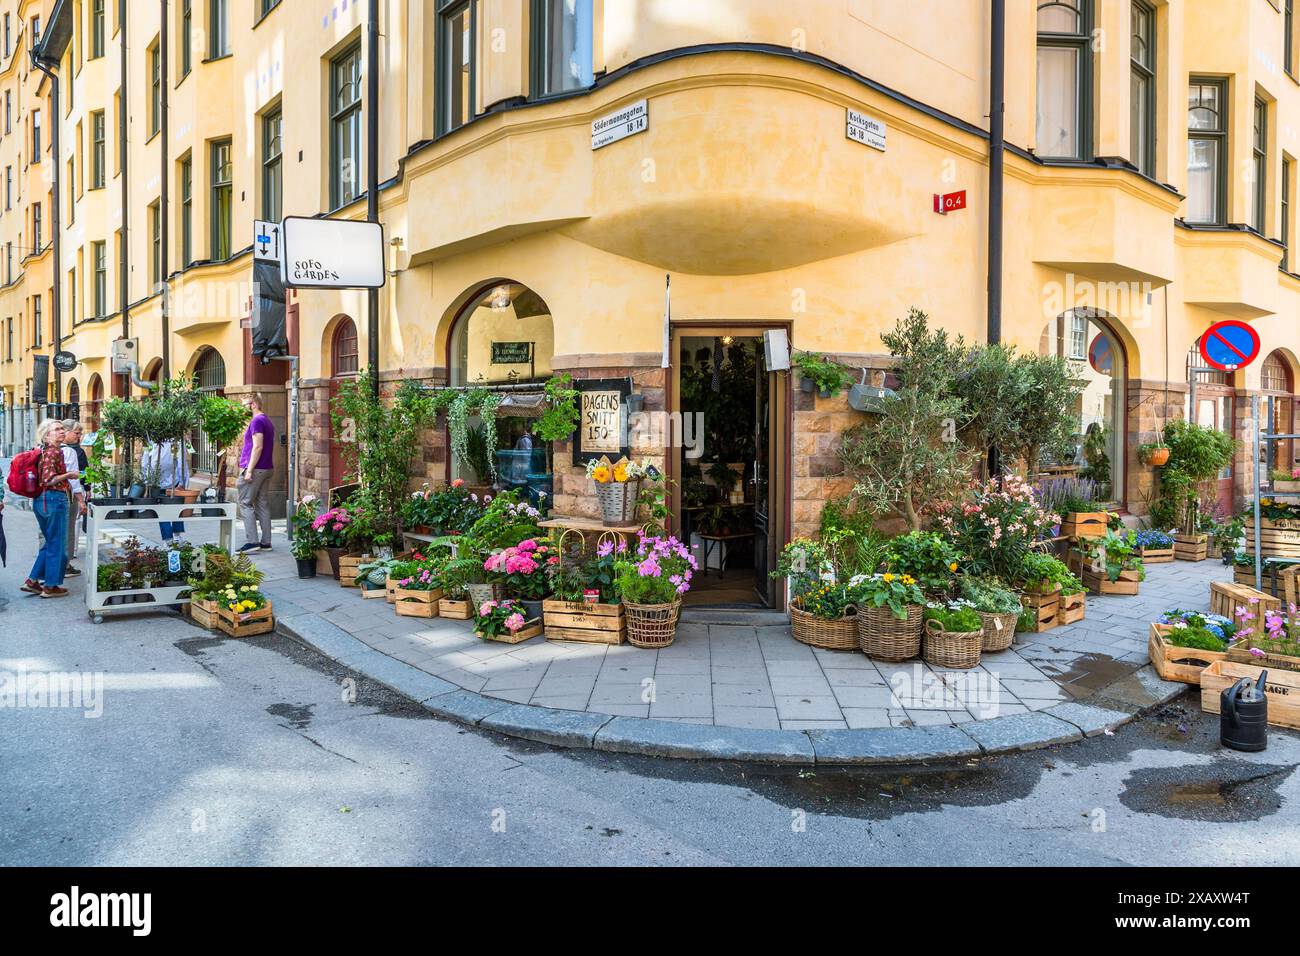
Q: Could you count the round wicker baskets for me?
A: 5